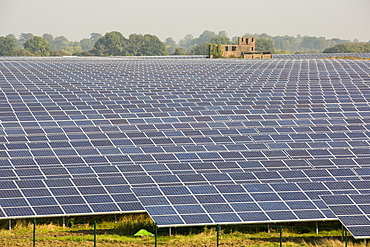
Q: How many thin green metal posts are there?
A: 6